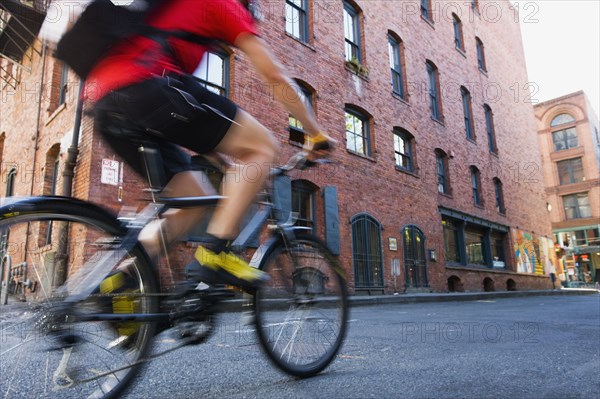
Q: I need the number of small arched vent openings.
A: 3